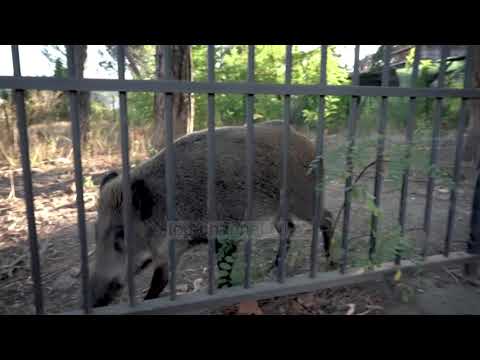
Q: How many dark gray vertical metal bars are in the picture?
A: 13